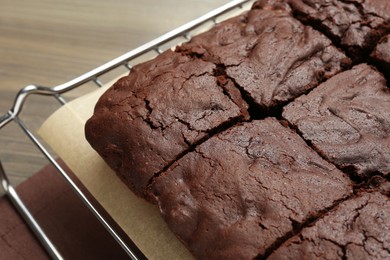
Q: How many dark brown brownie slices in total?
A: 7